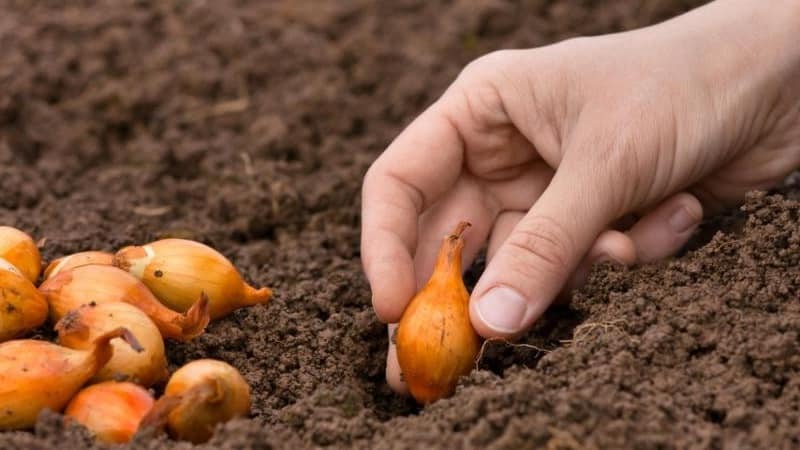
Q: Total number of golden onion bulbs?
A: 10